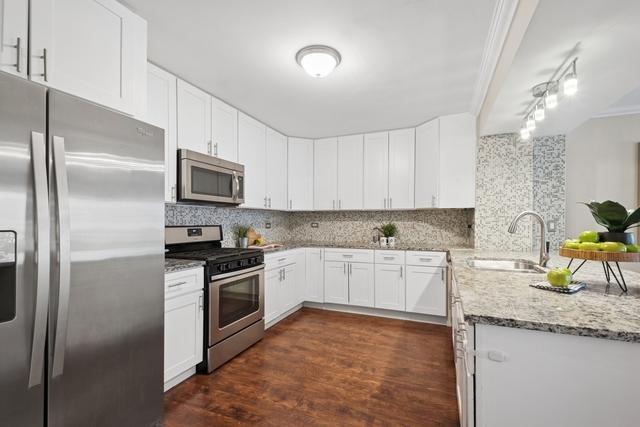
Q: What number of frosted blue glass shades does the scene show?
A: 0